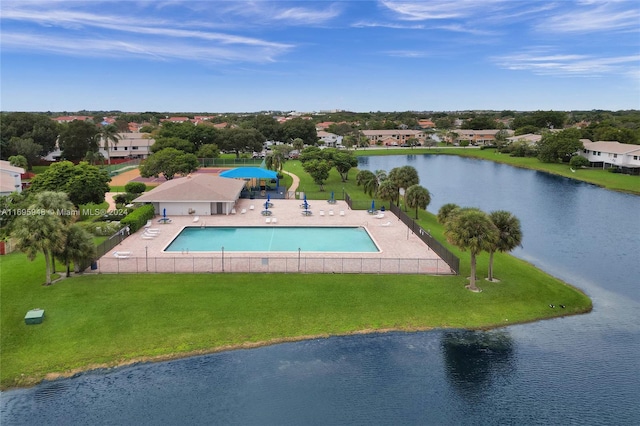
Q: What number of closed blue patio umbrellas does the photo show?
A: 7